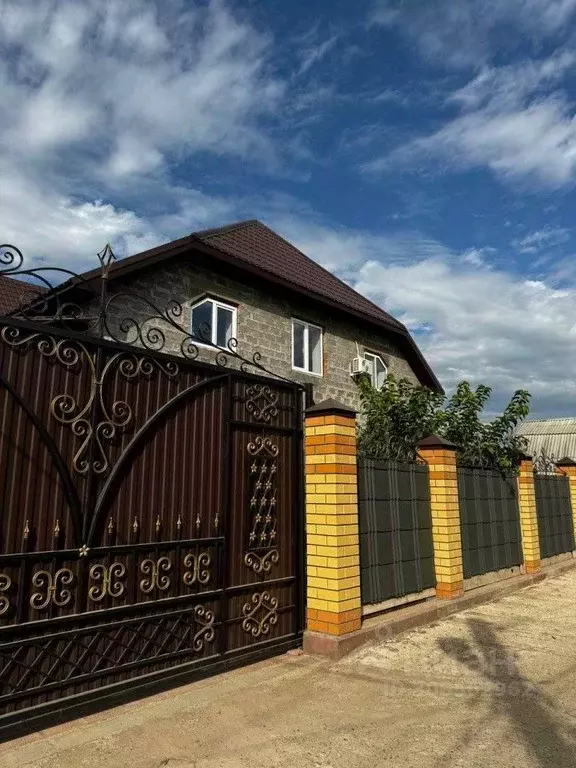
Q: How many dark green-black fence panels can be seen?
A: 3